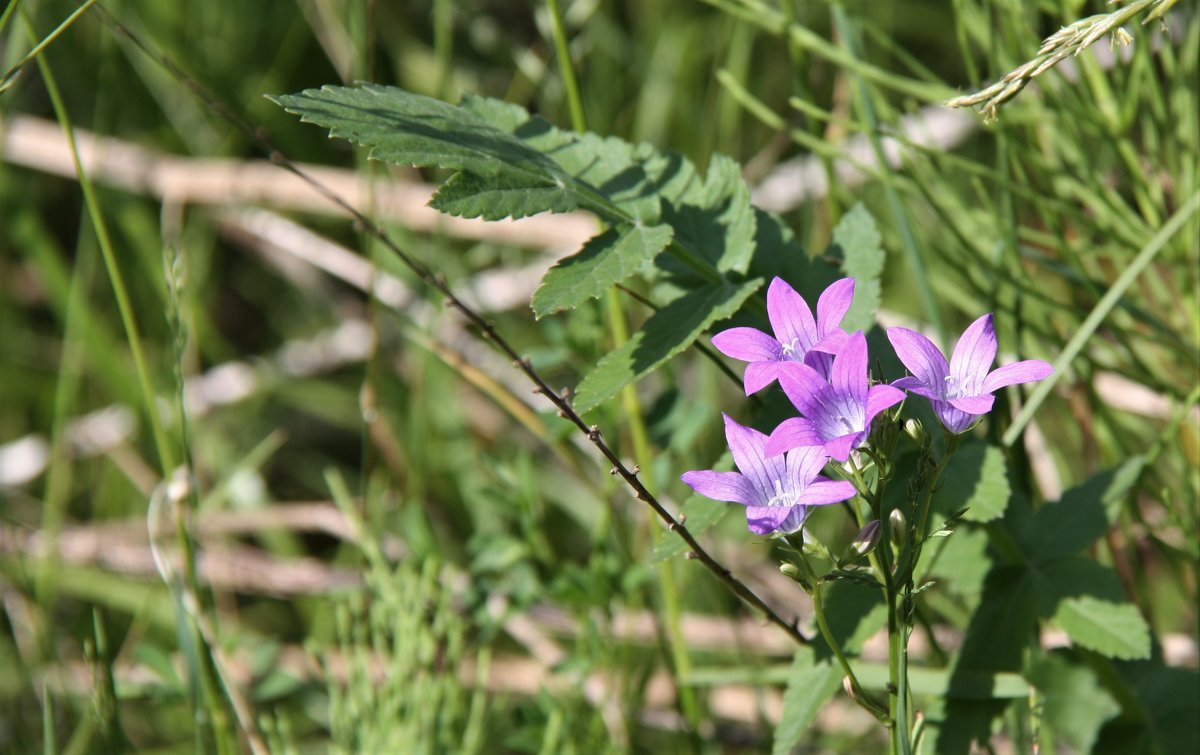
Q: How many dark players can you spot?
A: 0